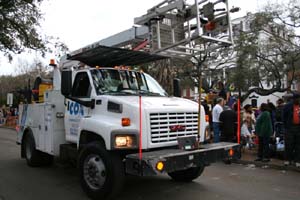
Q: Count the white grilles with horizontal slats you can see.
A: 1